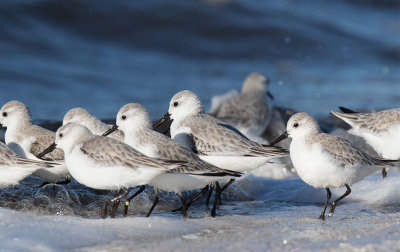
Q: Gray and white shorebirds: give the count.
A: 9